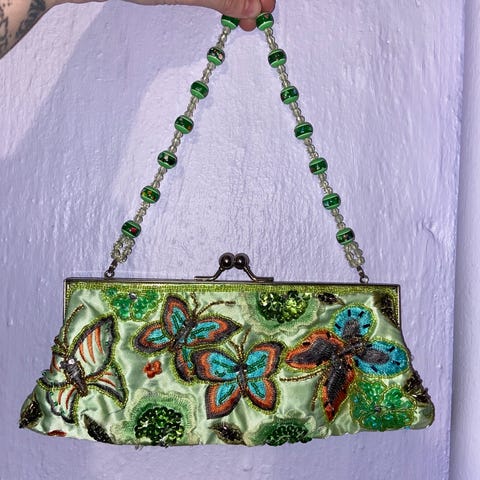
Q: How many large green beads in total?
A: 14